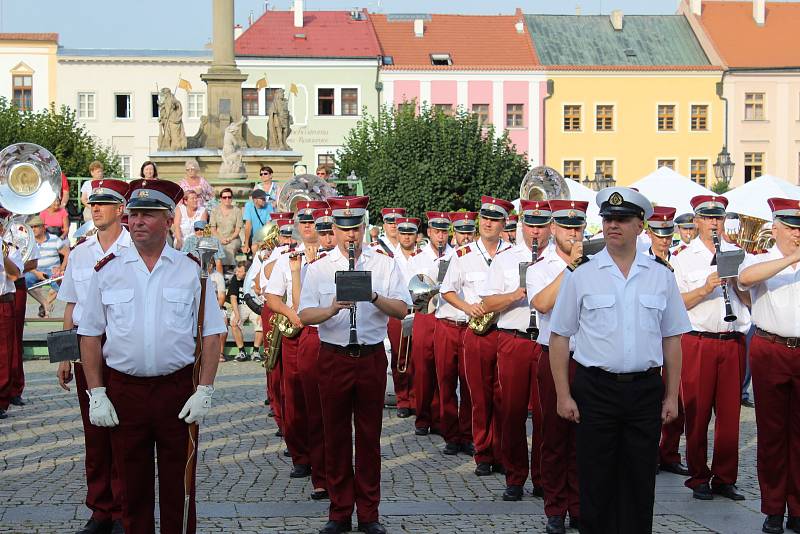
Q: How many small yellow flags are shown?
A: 3